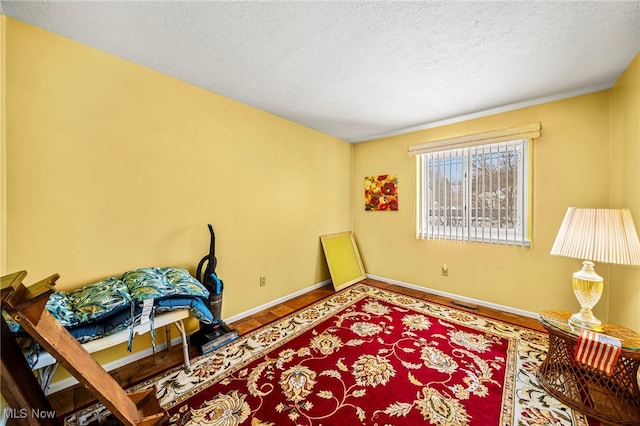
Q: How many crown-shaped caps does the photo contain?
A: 0